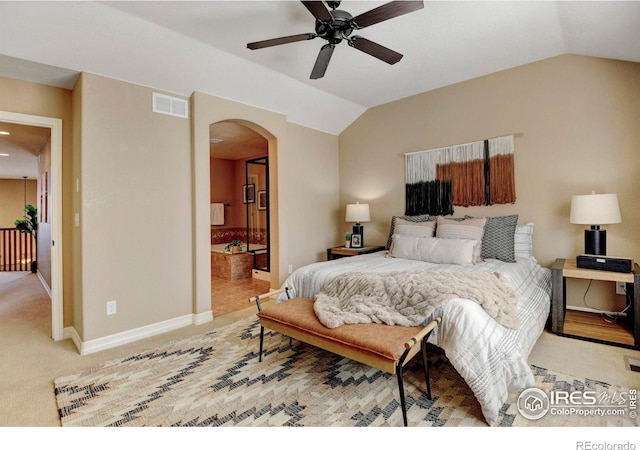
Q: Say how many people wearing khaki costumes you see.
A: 0